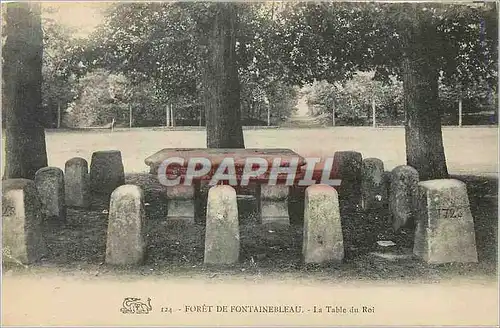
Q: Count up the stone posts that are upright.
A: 11